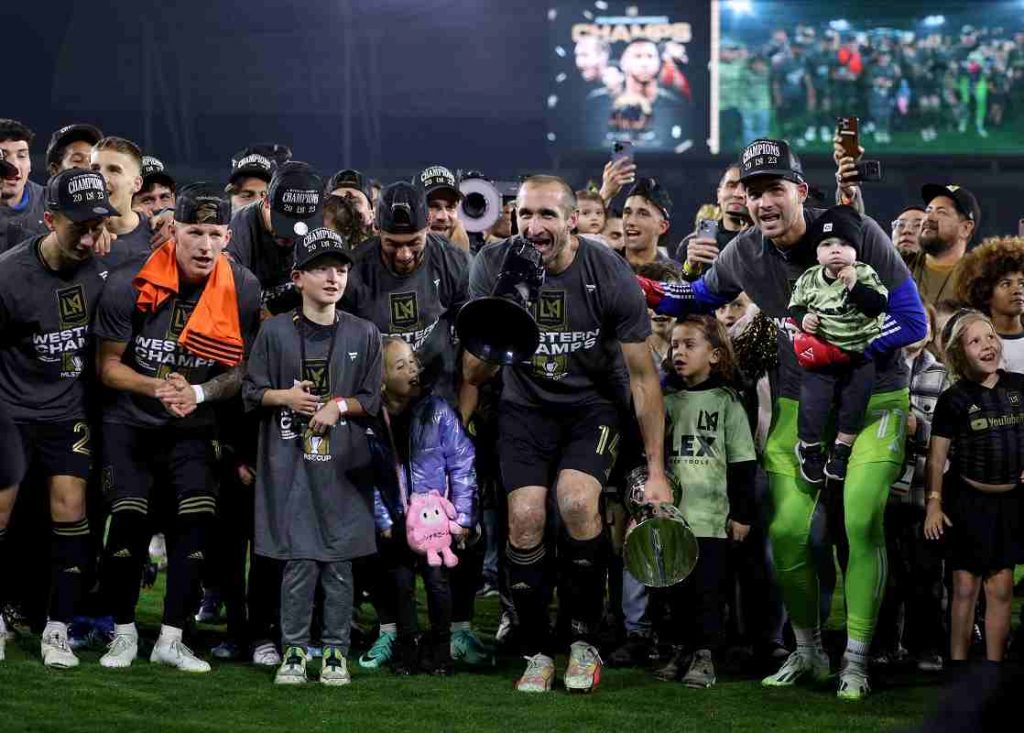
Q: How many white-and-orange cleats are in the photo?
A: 2